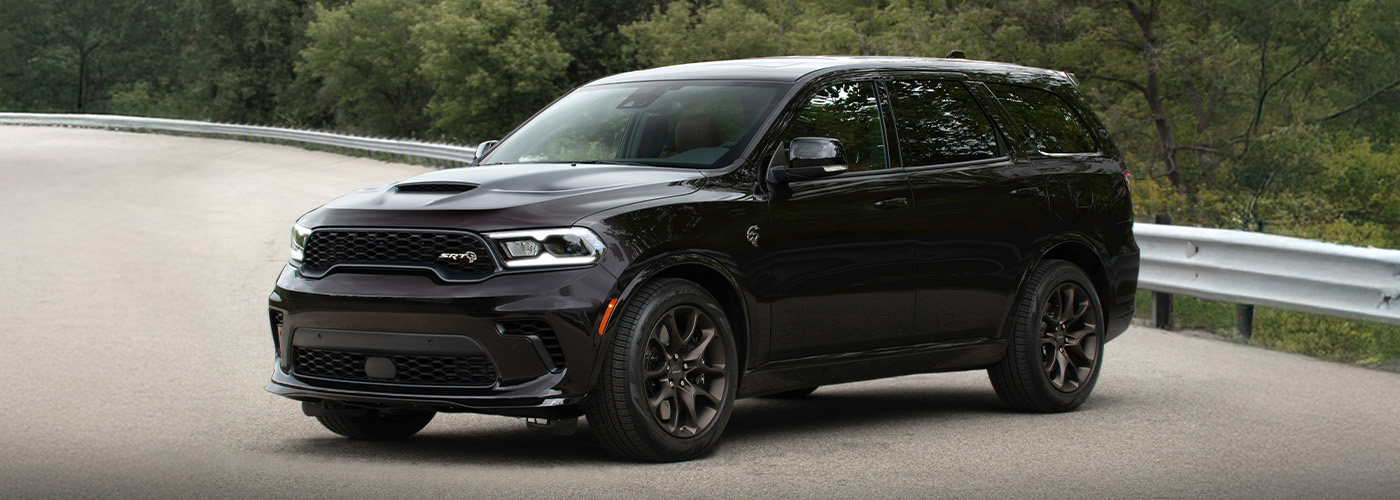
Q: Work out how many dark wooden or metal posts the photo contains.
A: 2